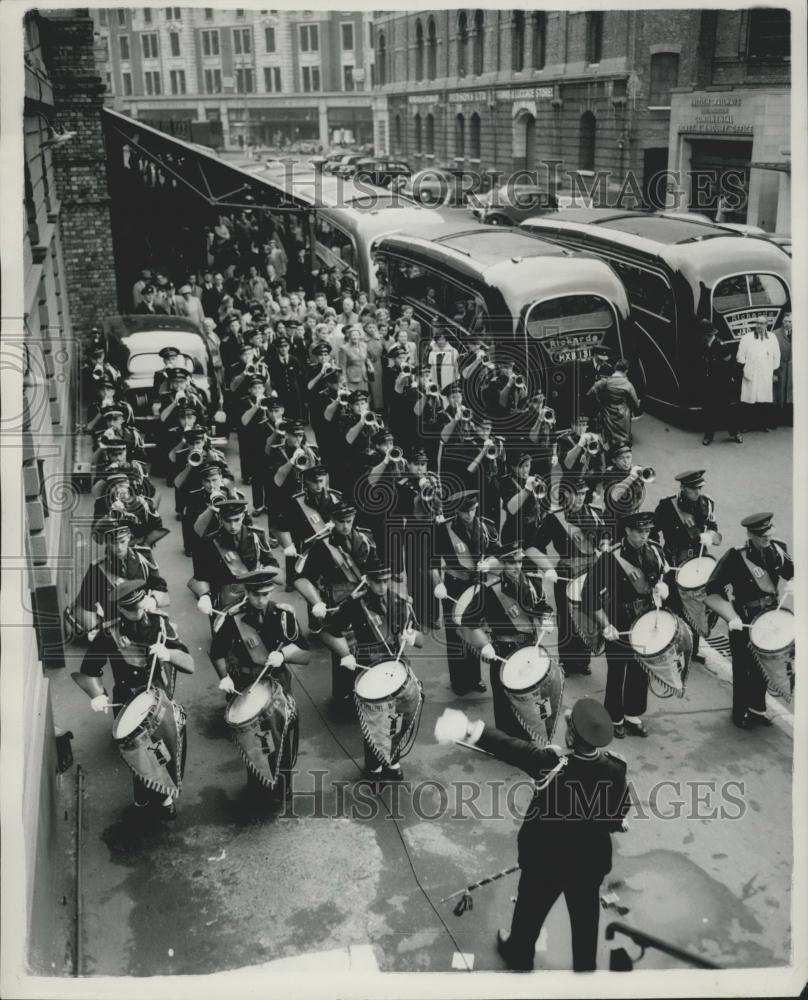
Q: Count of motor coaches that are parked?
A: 3